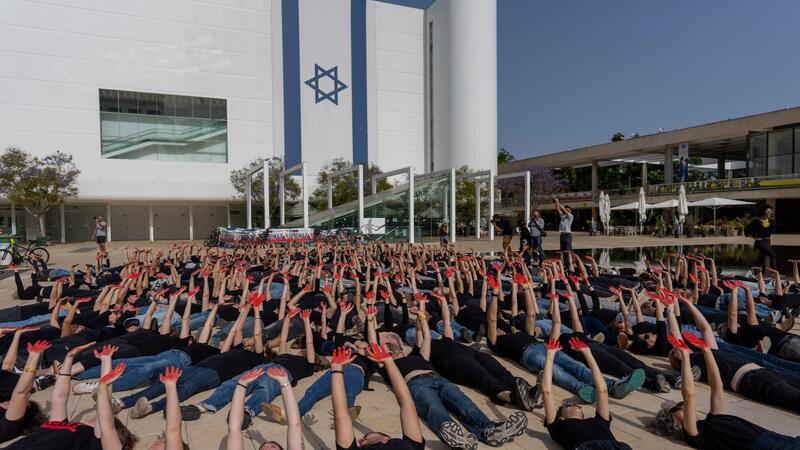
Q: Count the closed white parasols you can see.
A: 4